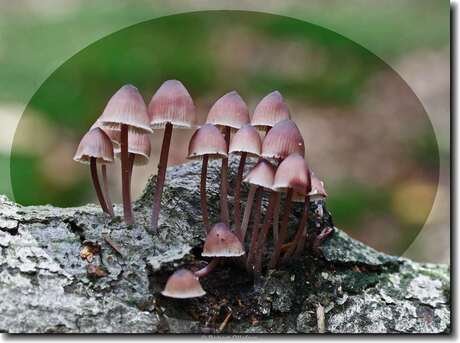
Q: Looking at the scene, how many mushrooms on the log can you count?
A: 15